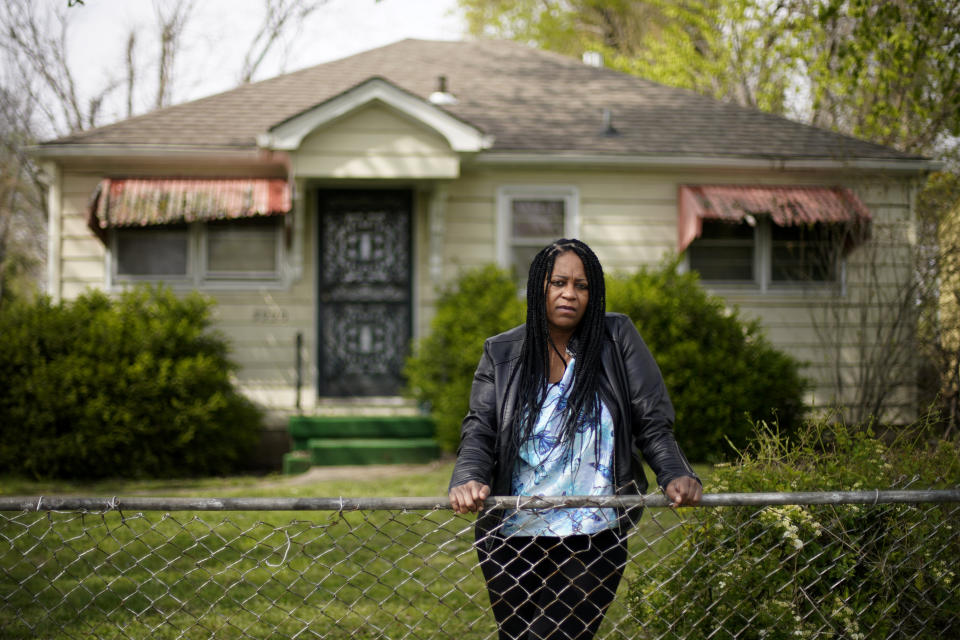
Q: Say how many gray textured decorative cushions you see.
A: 0